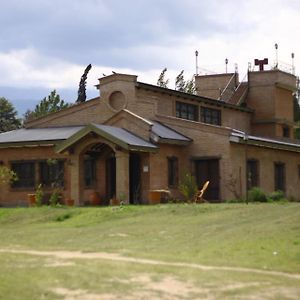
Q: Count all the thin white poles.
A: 4